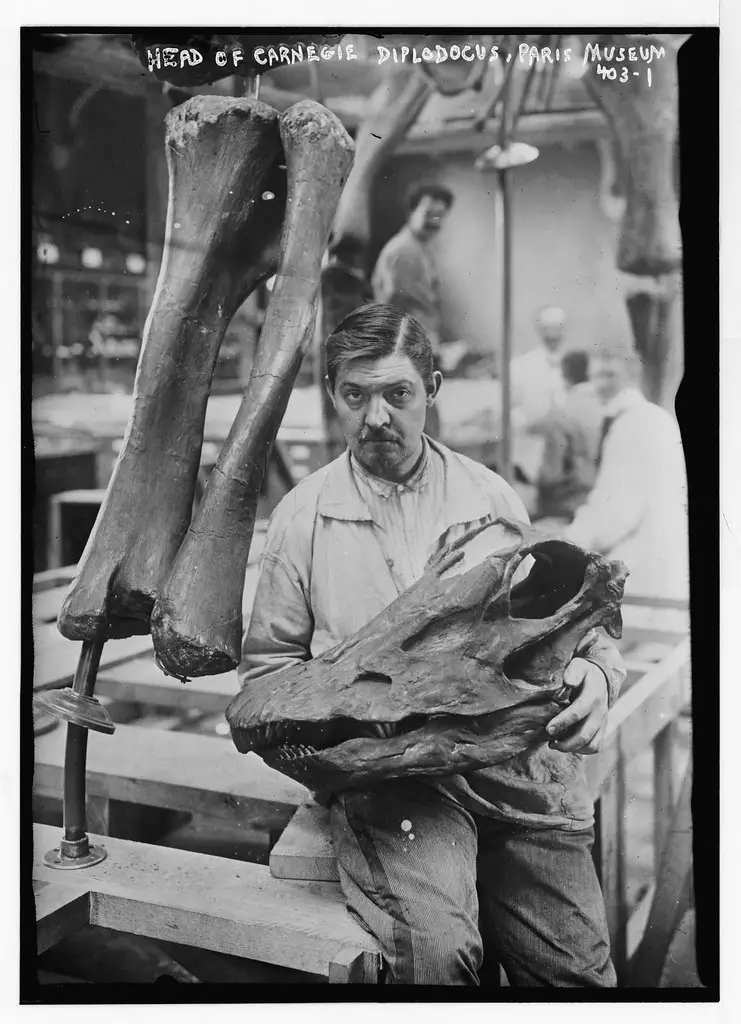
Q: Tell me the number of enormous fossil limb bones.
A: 2